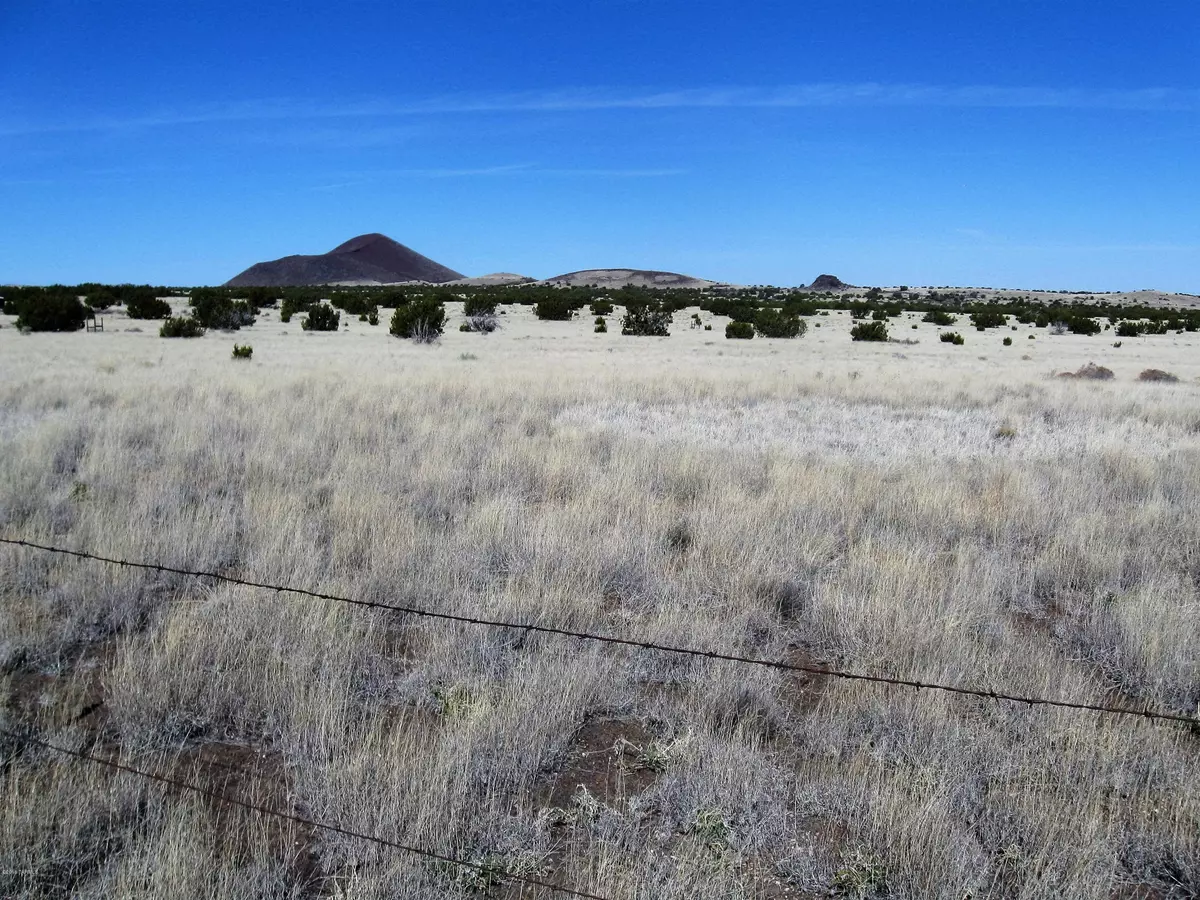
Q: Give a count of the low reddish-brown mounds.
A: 2